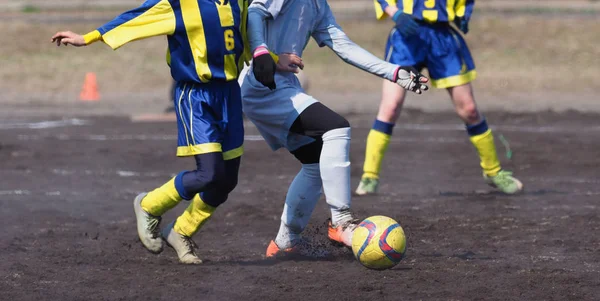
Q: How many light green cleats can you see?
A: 2